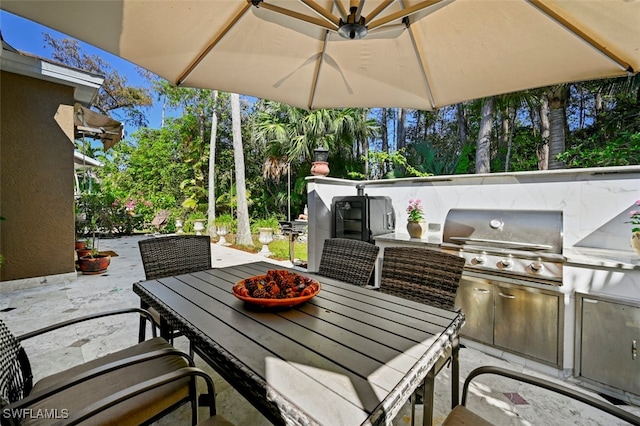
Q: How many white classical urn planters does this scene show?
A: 4